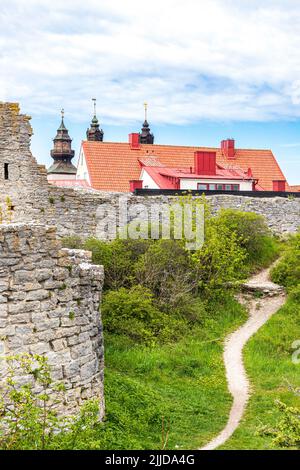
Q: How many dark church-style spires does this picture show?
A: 3